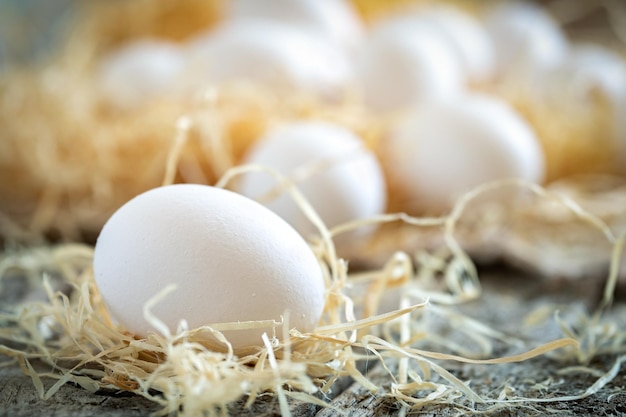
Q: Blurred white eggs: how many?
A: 9